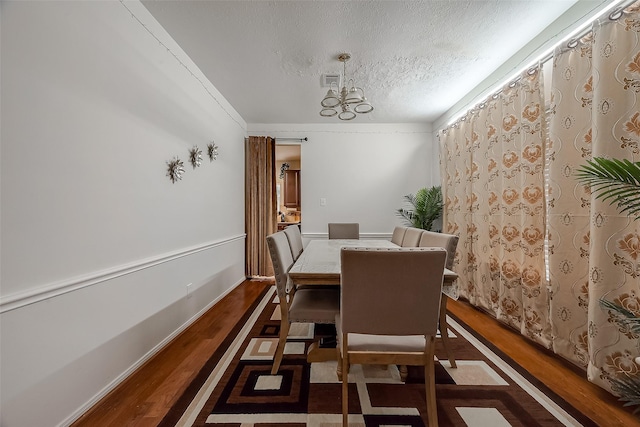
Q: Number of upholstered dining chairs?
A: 7